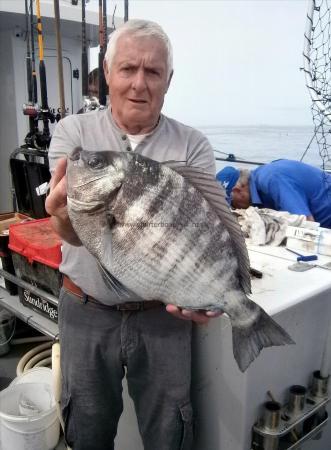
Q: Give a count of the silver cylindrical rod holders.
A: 3